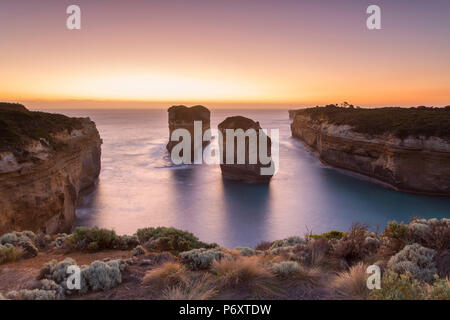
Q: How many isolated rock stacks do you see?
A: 2